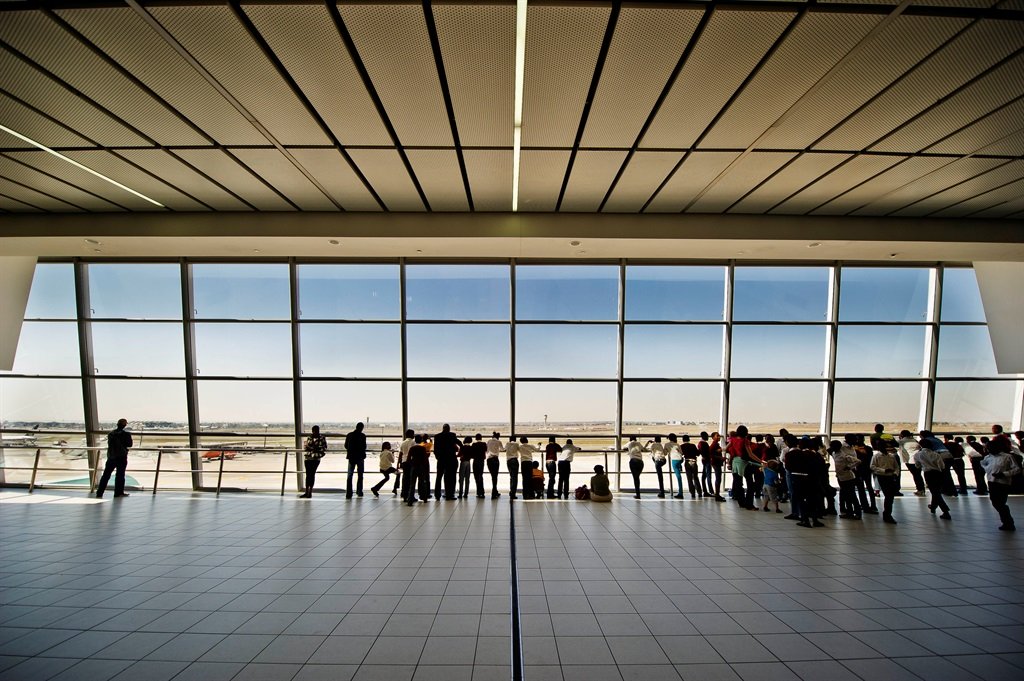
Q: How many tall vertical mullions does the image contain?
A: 9